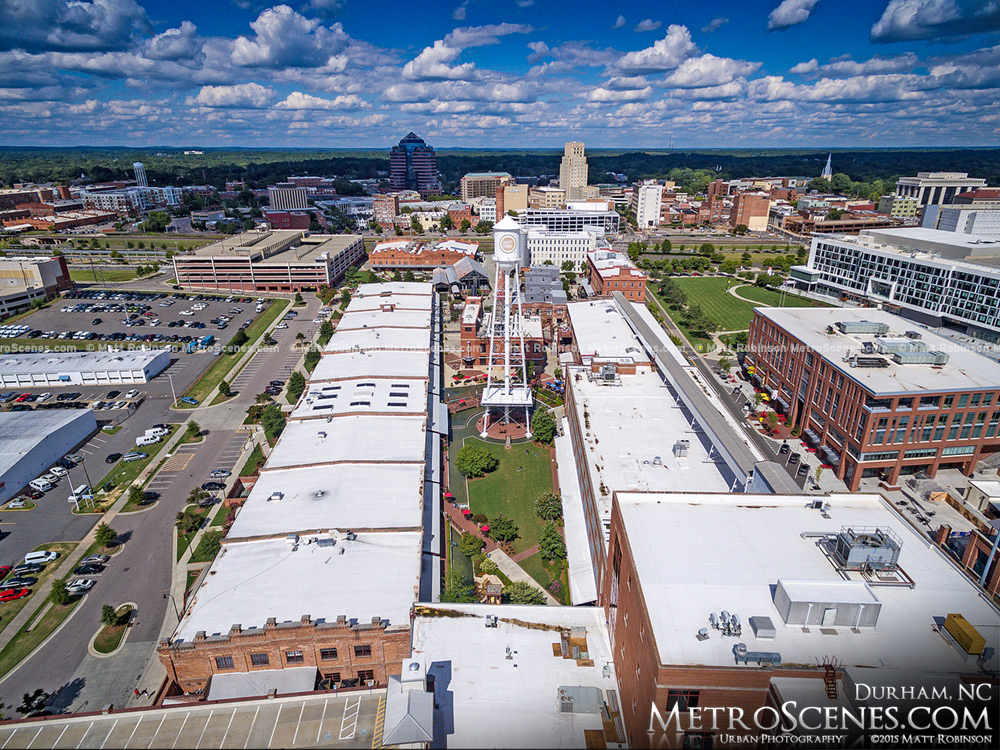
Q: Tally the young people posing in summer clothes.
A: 0